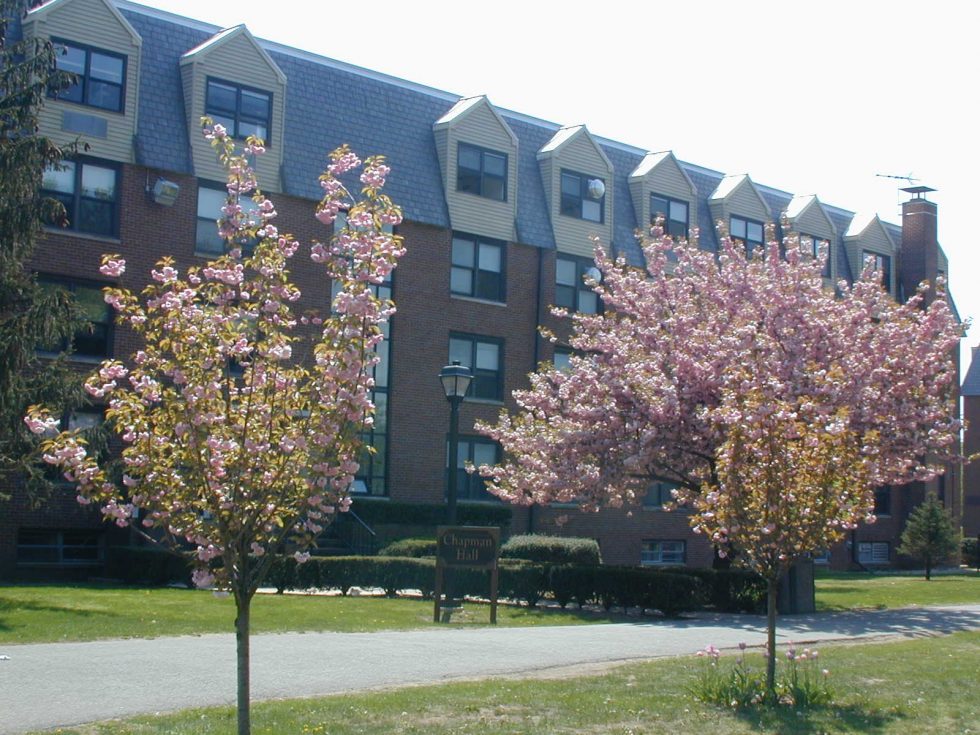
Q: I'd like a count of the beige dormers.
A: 8